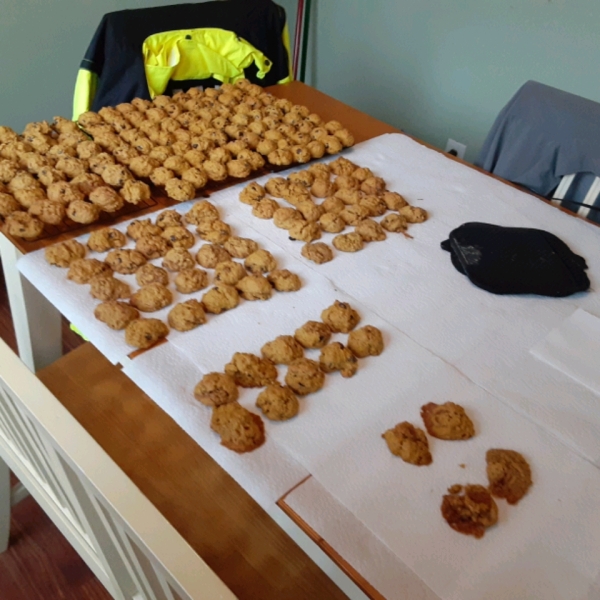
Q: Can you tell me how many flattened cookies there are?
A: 4